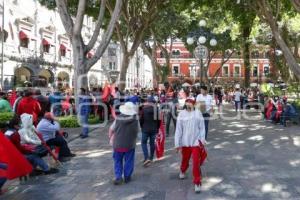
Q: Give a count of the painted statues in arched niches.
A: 0